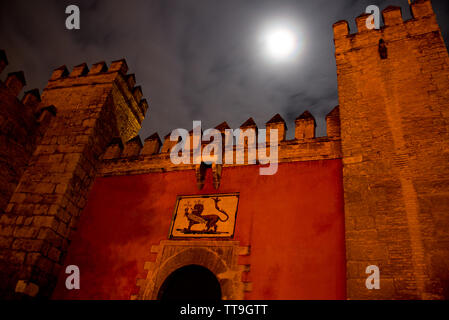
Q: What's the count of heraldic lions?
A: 1